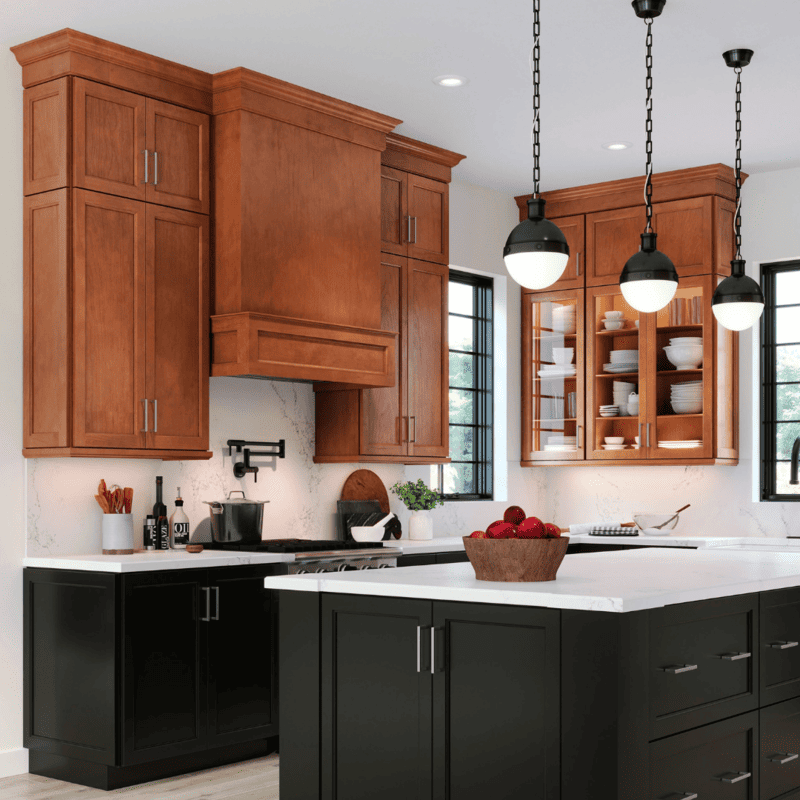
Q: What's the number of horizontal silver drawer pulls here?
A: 6